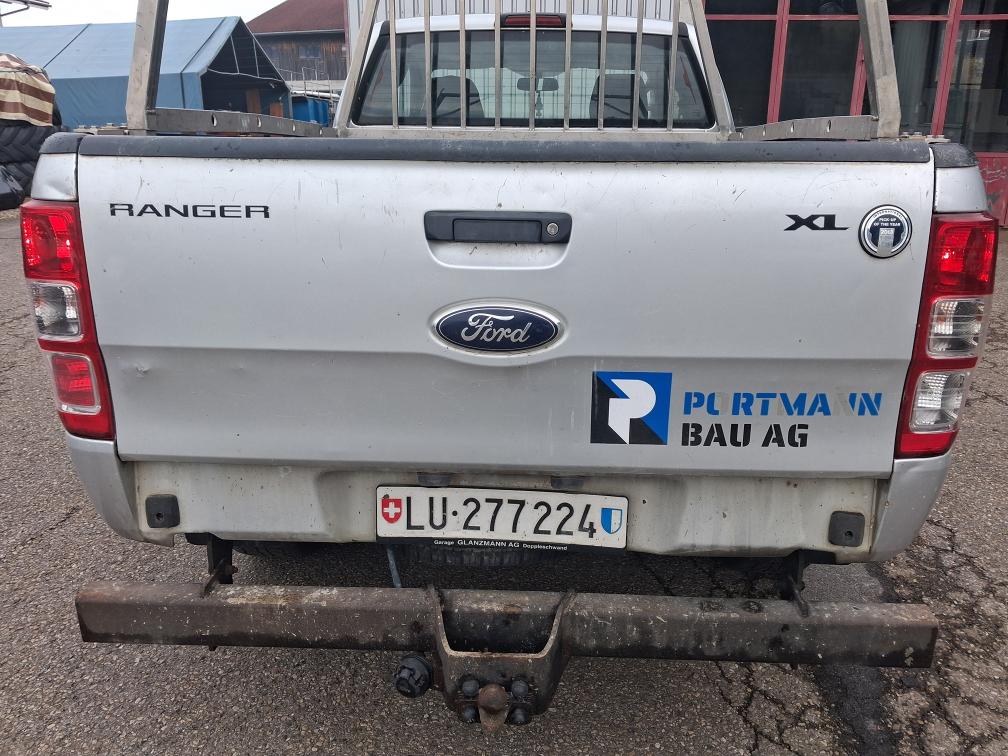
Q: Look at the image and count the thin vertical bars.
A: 9